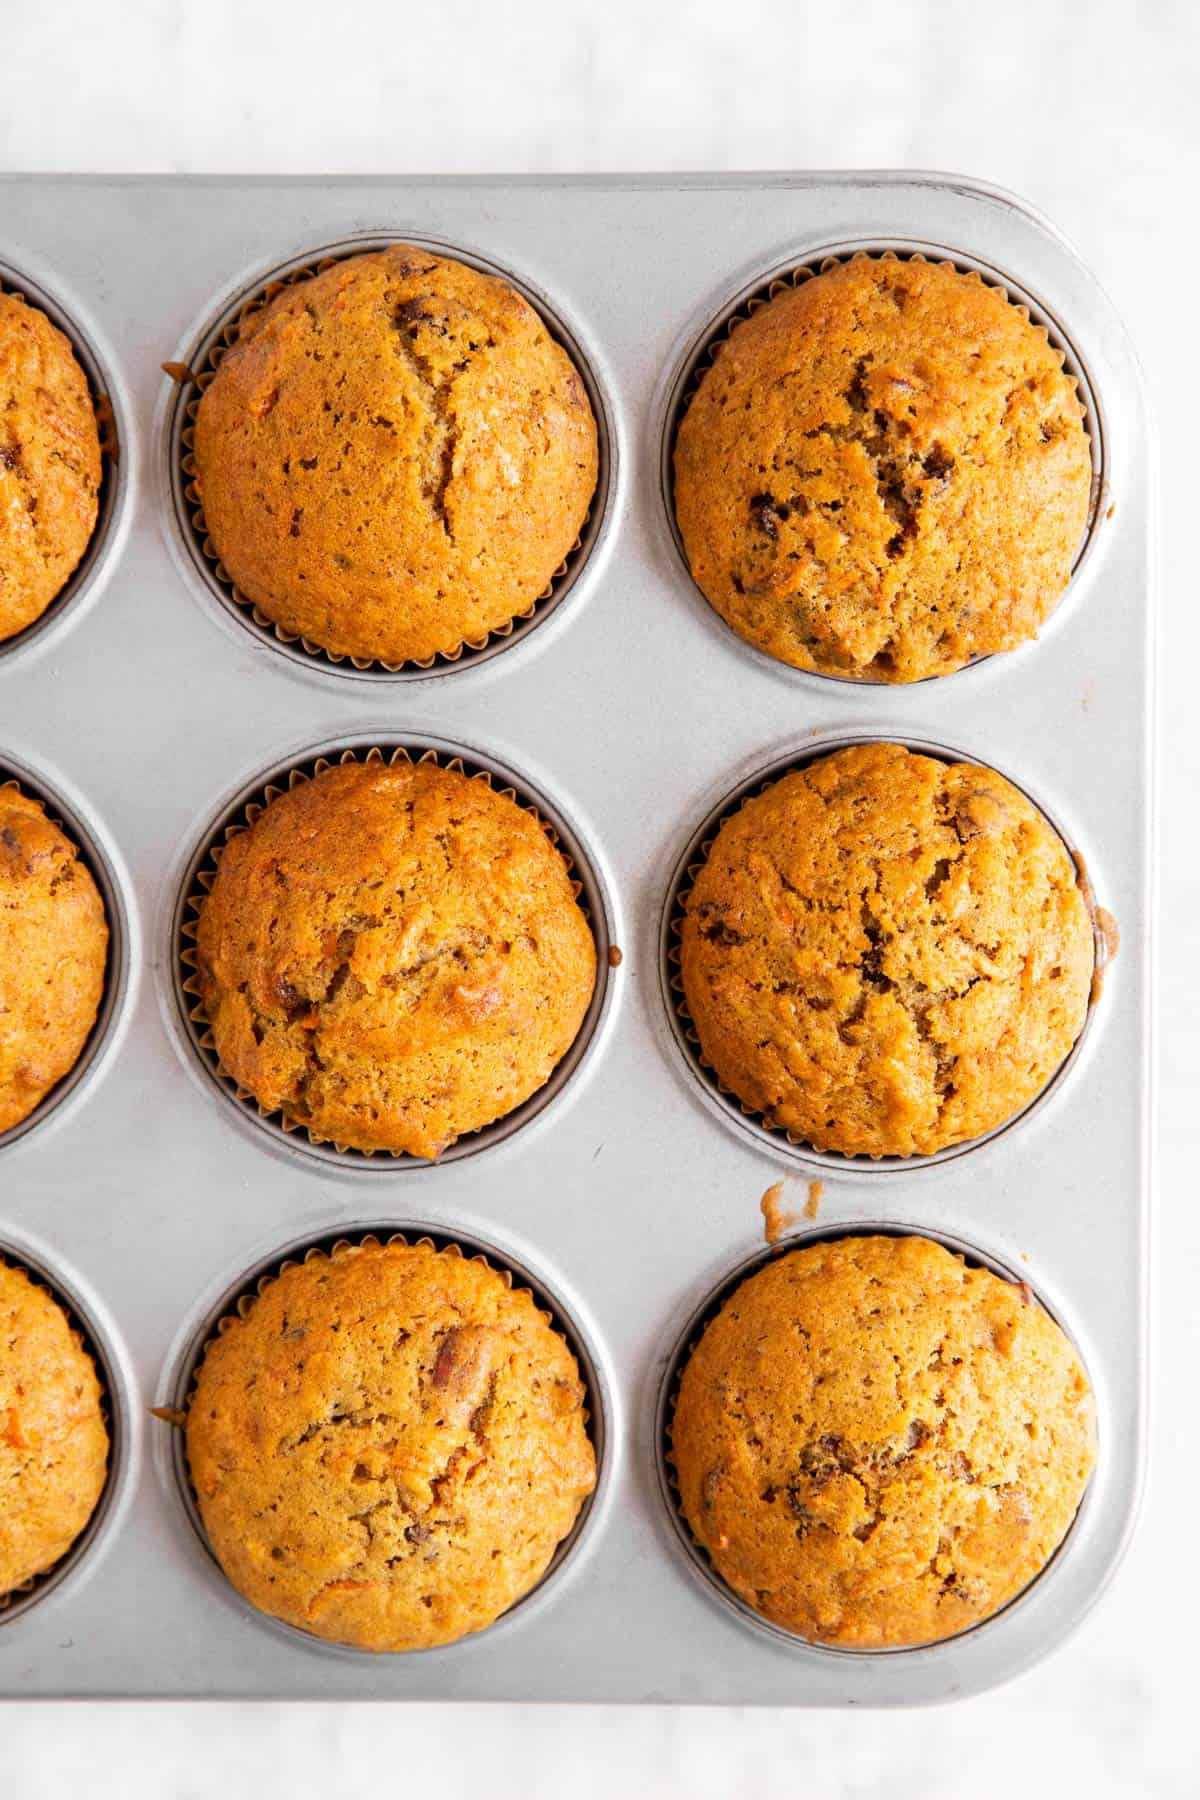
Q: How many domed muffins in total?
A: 9